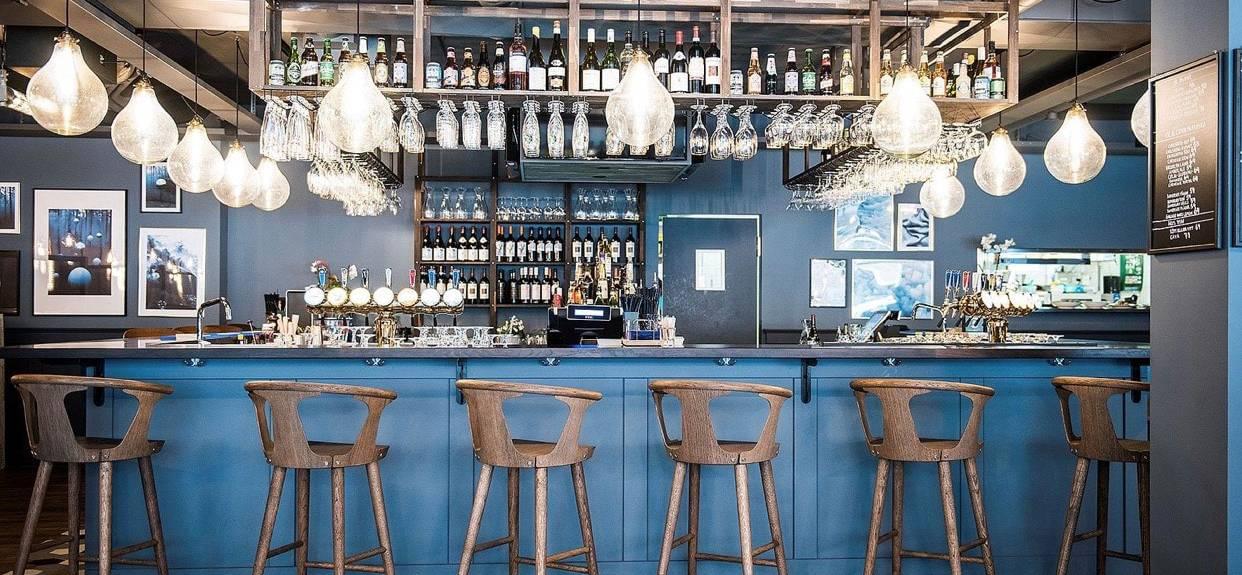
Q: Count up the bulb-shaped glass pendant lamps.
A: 12